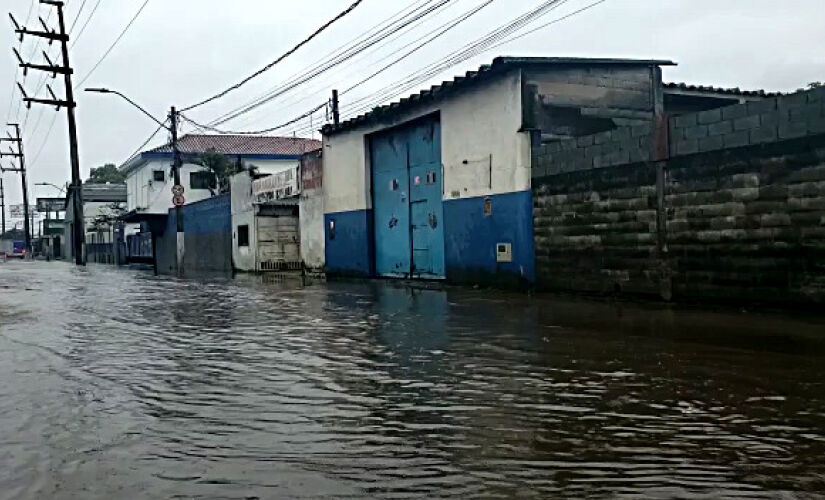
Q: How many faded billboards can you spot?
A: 1